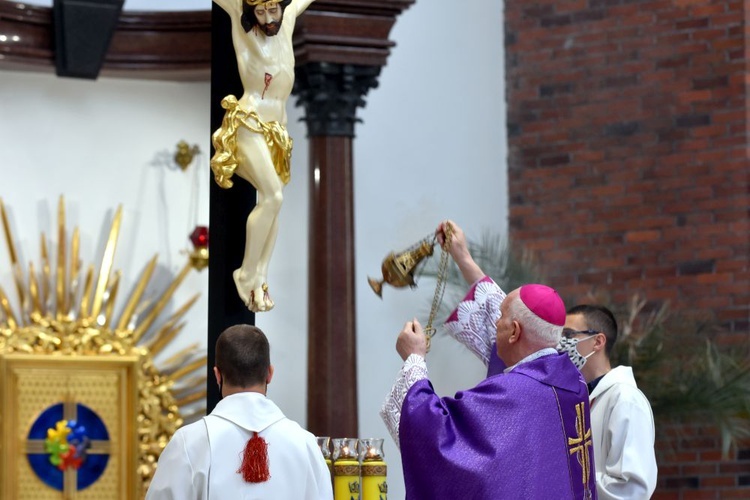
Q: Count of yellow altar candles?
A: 3